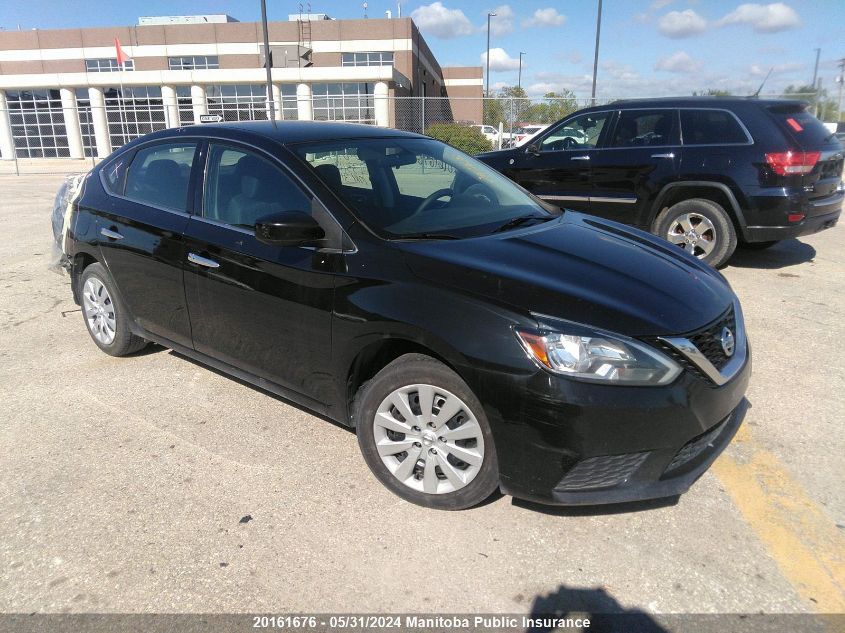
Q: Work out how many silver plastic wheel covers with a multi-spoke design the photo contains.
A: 2